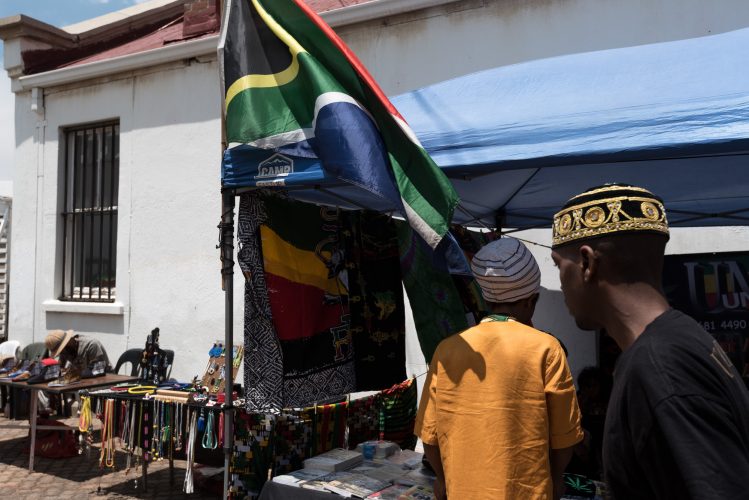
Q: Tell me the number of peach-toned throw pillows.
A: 0